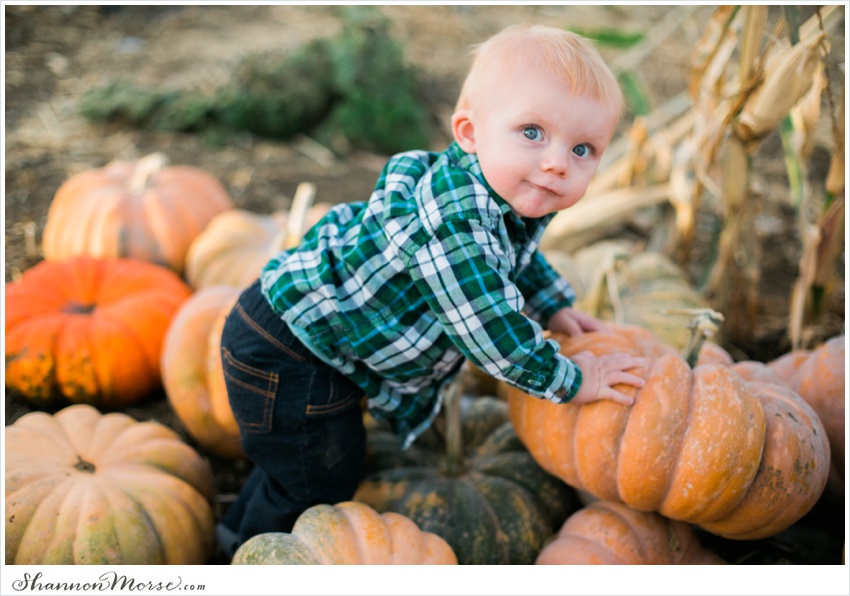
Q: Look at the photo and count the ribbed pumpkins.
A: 11